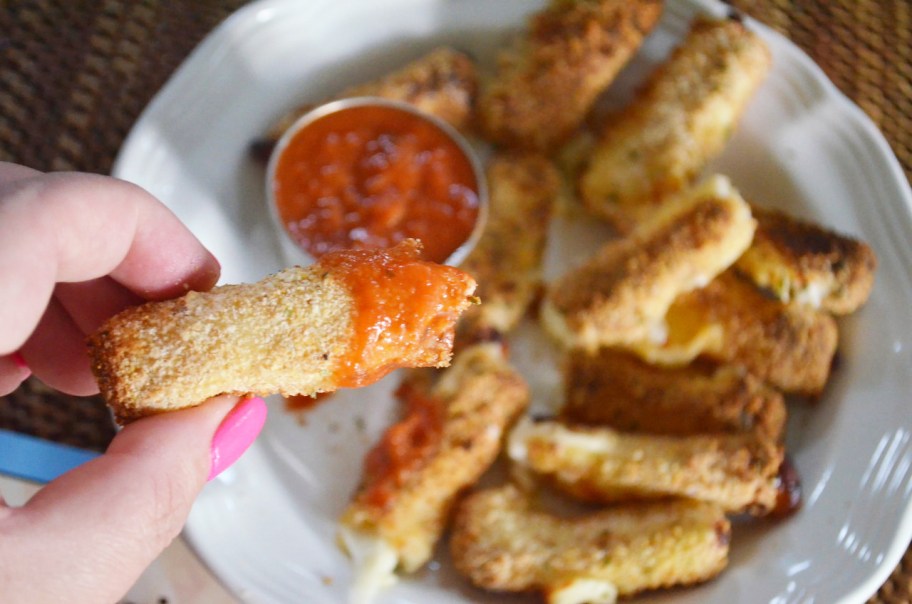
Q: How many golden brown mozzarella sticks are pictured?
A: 12